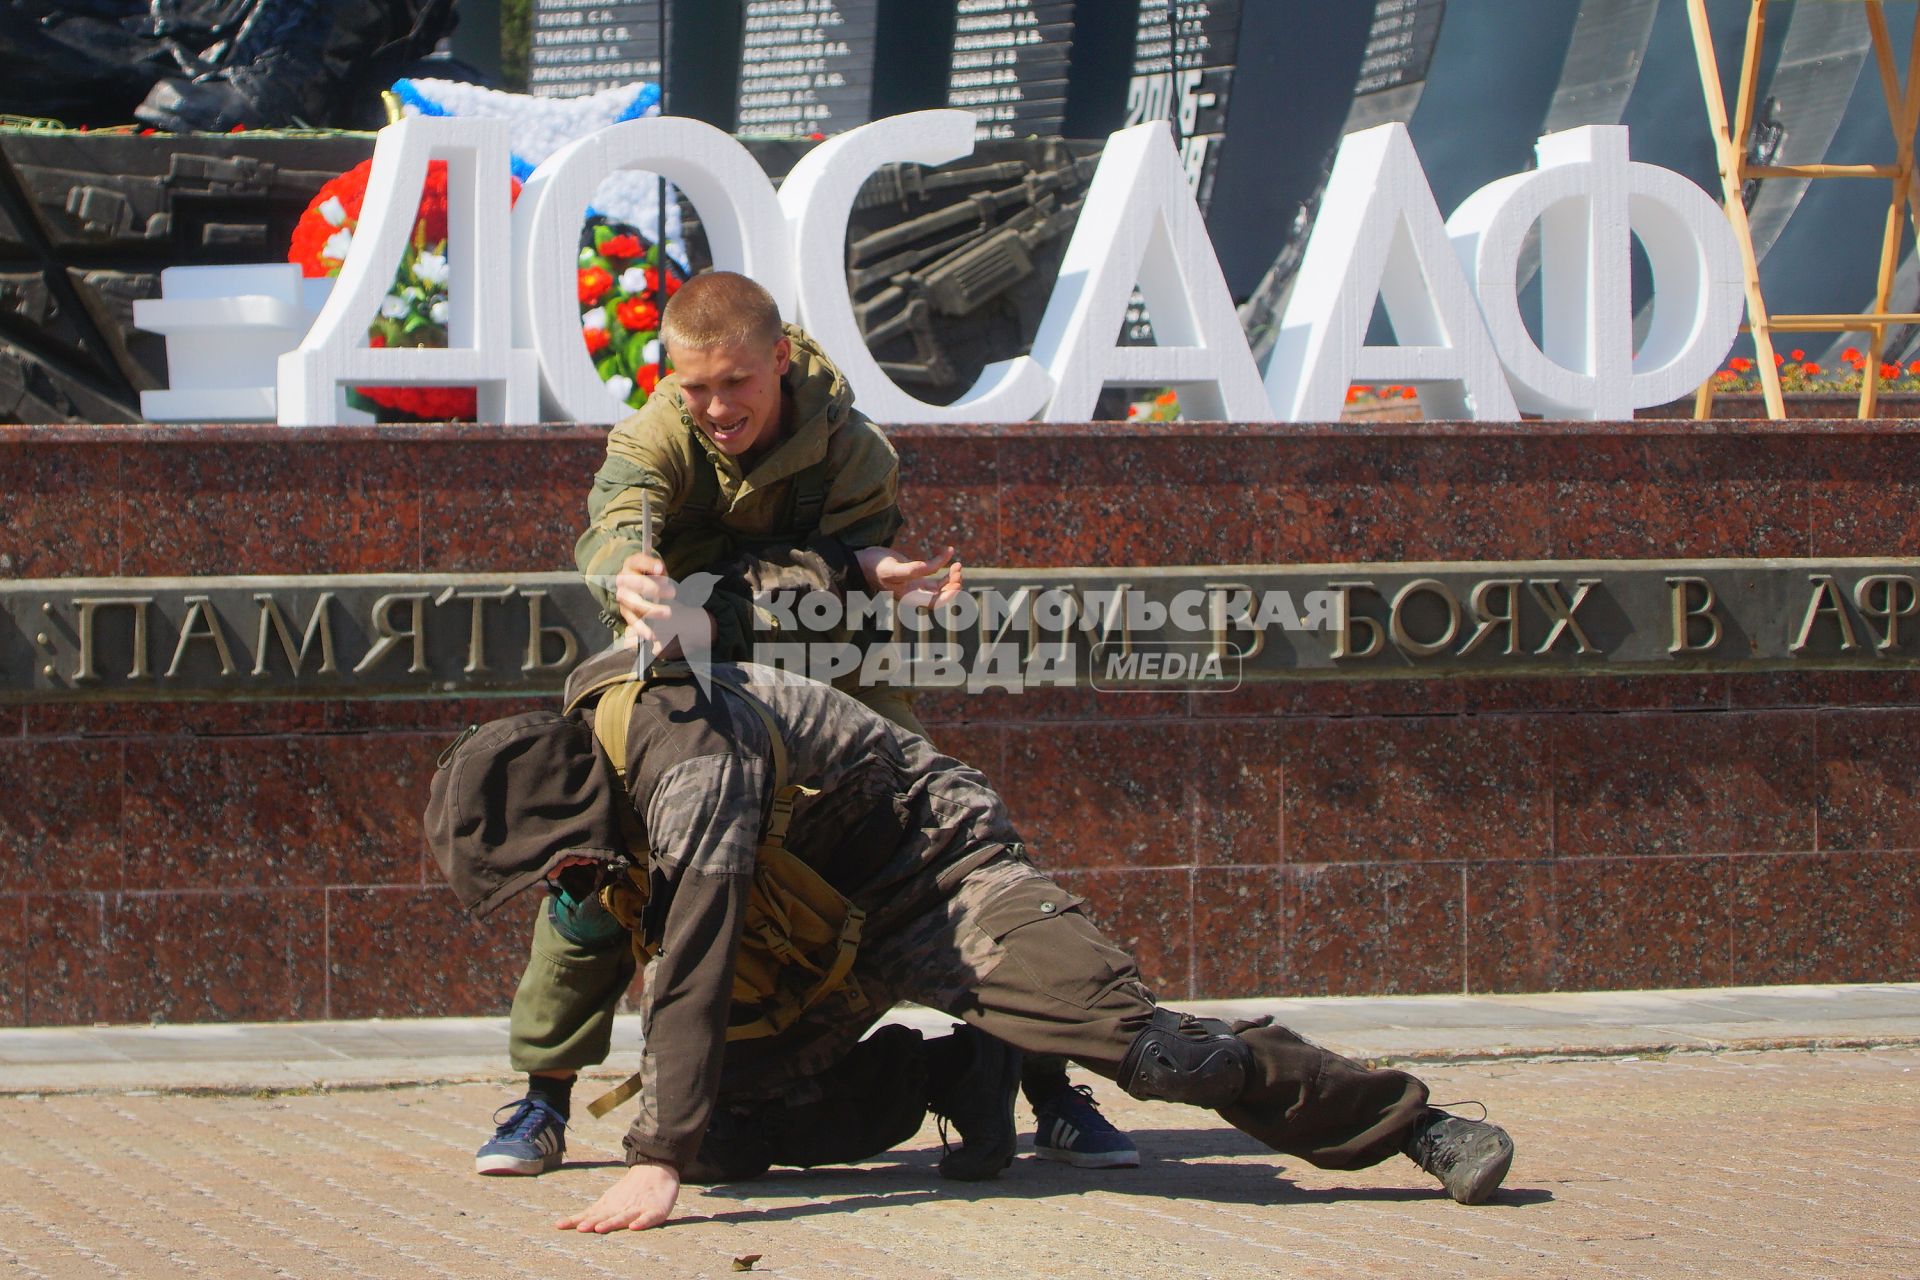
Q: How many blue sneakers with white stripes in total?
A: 2